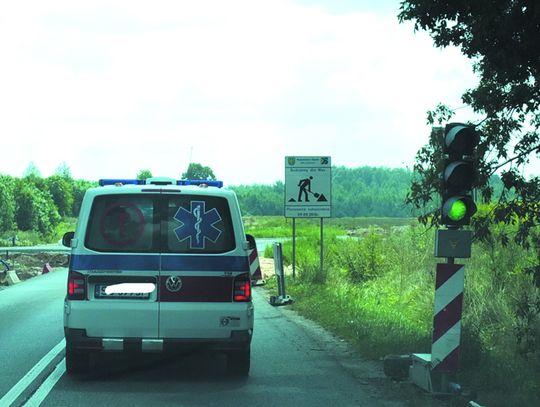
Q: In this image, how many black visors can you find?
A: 3